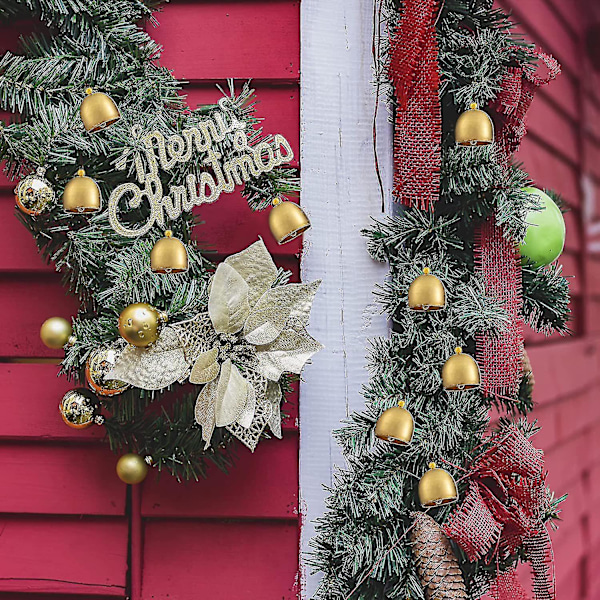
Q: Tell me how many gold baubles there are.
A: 6